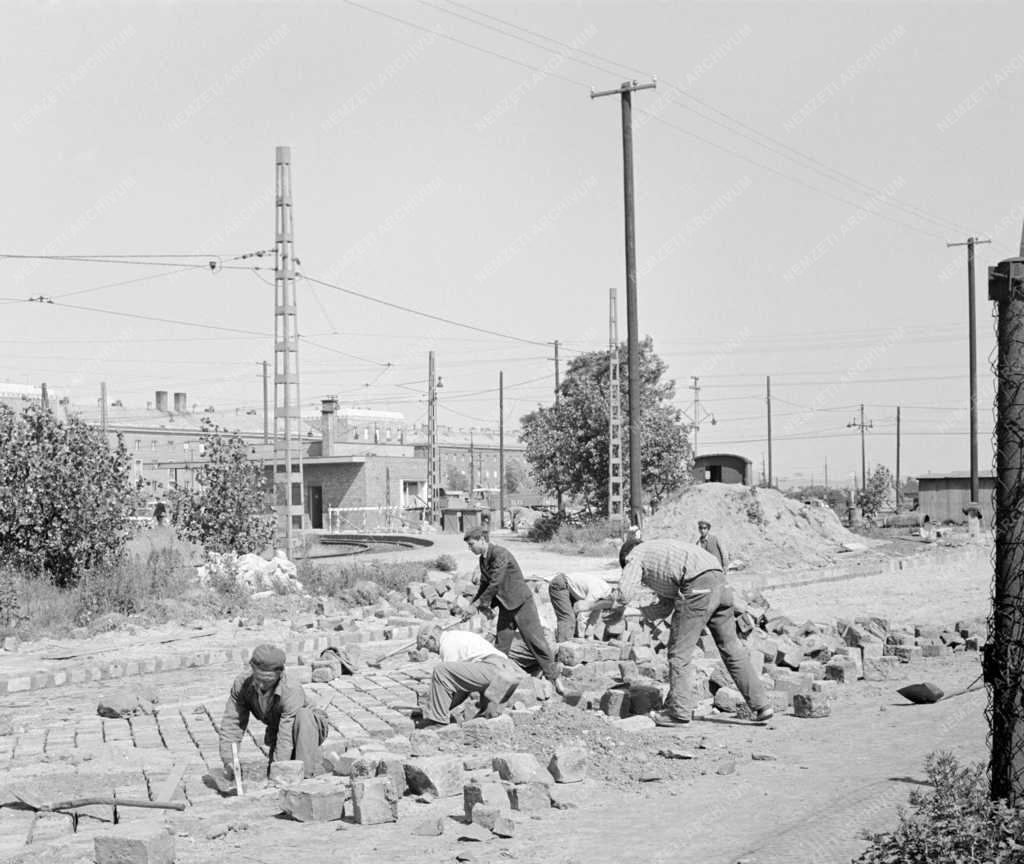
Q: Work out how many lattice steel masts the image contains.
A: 3